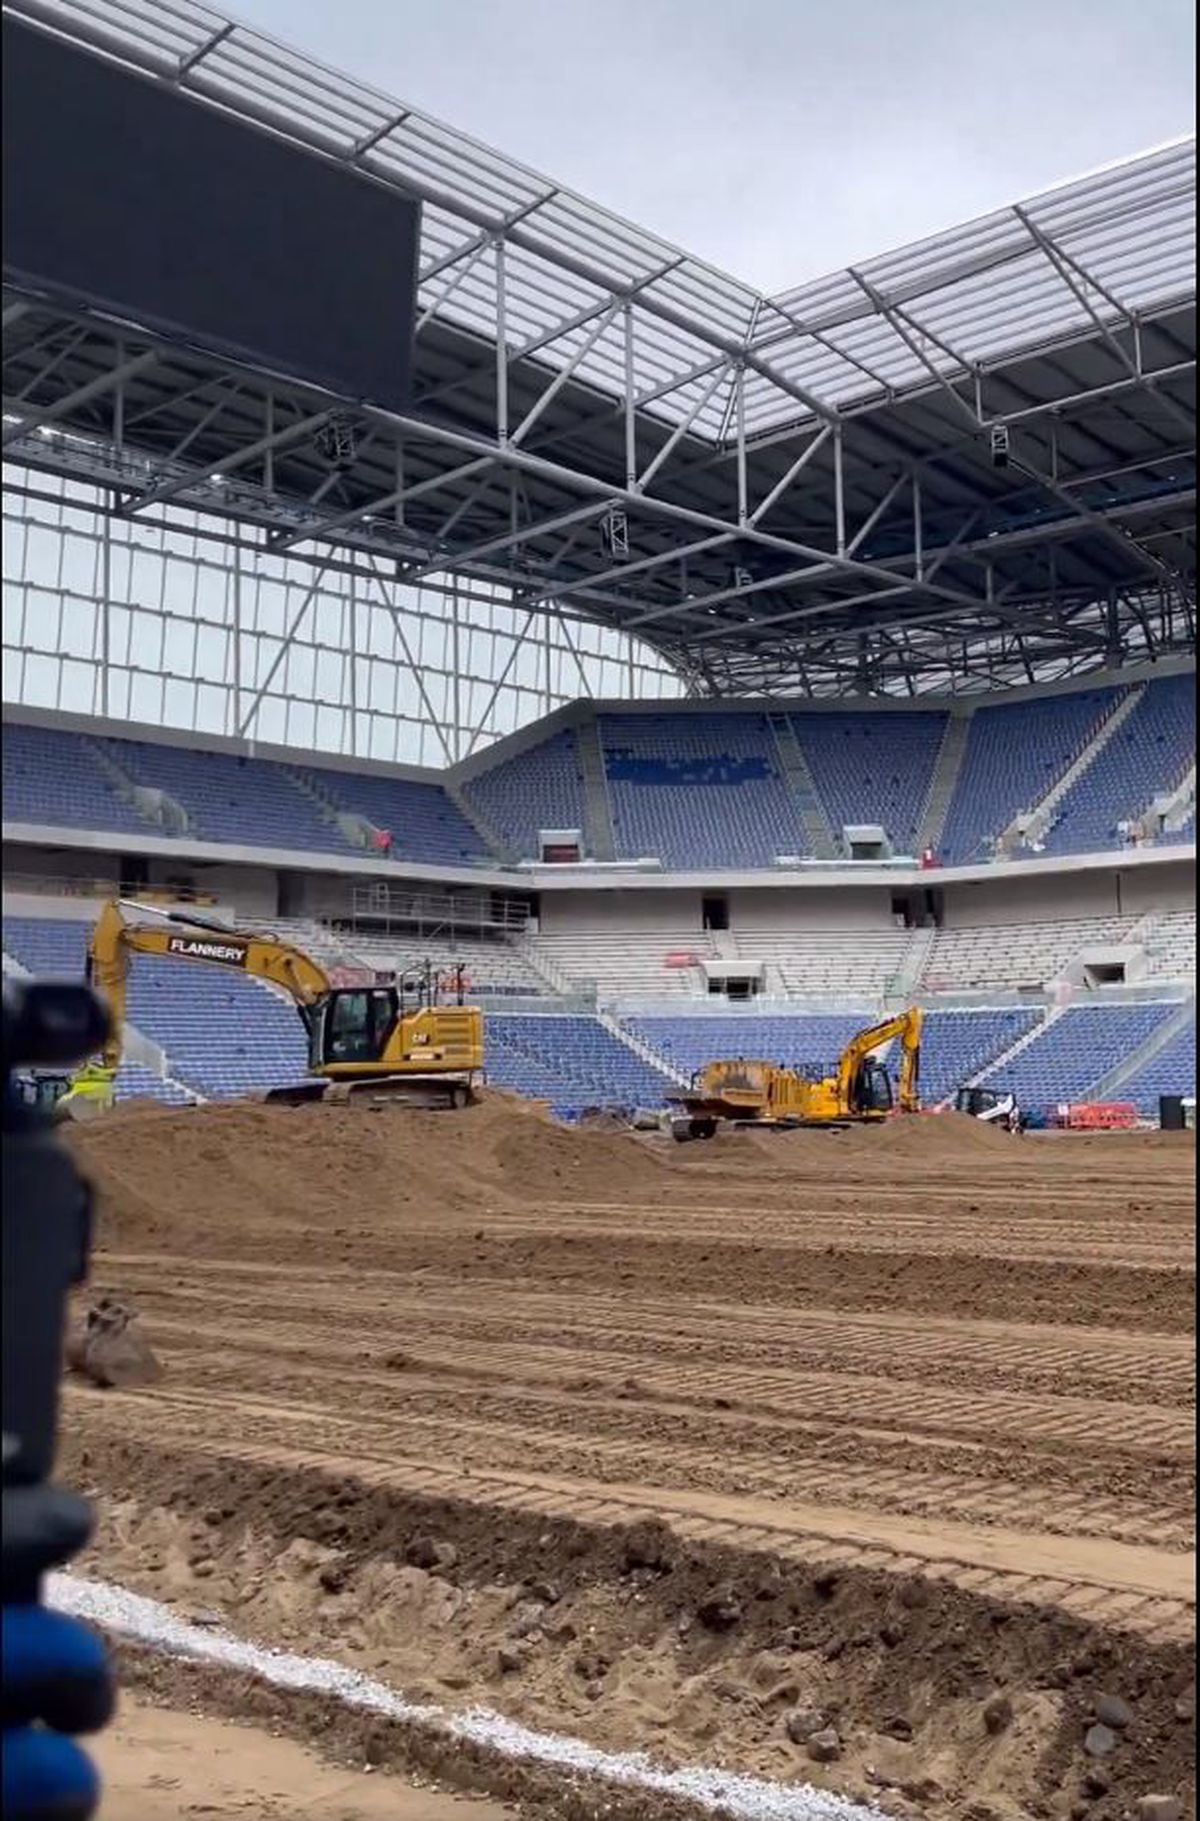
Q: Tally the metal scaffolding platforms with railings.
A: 1